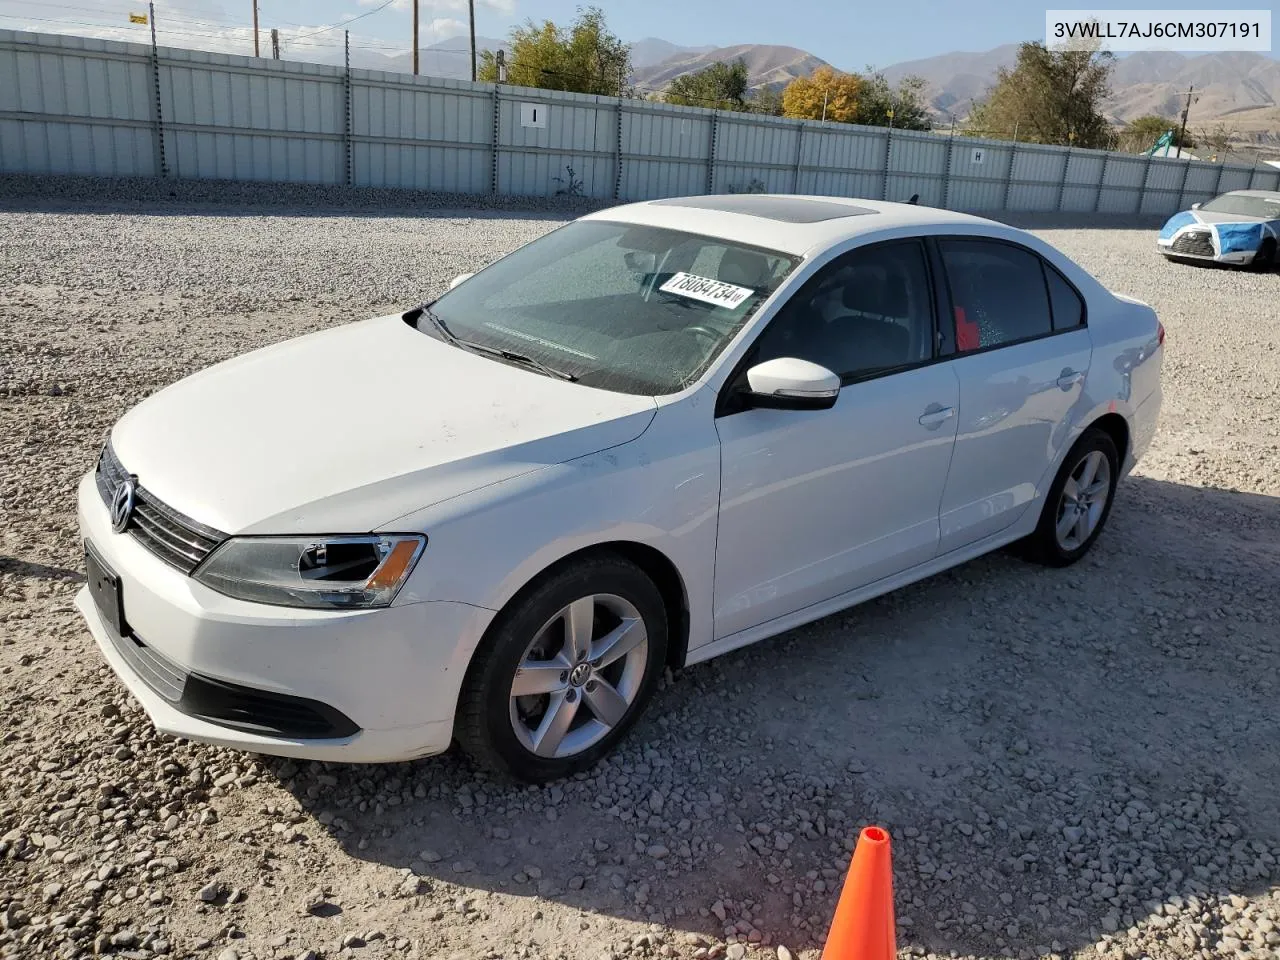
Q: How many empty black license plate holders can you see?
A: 1